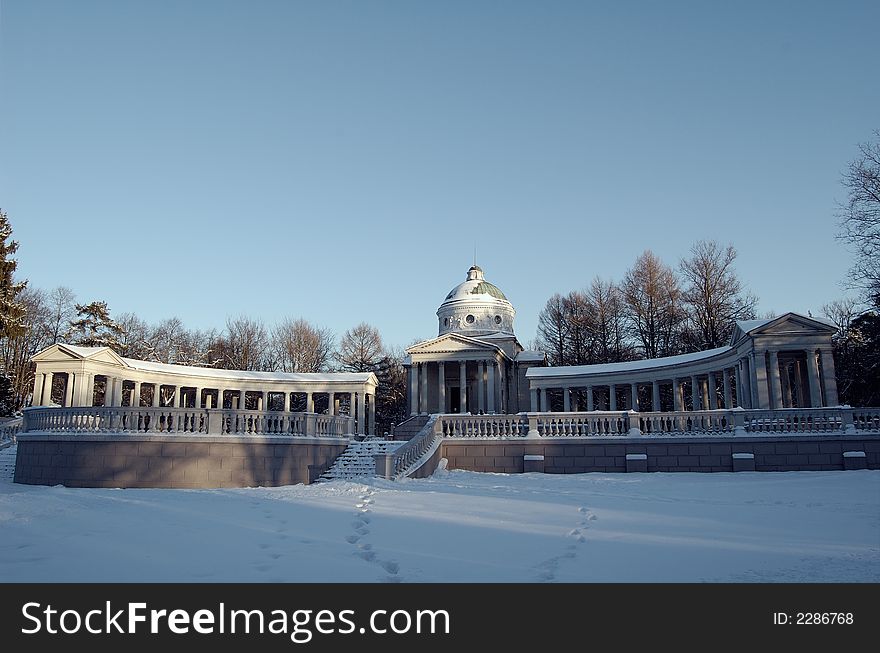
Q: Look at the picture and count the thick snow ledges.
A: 4